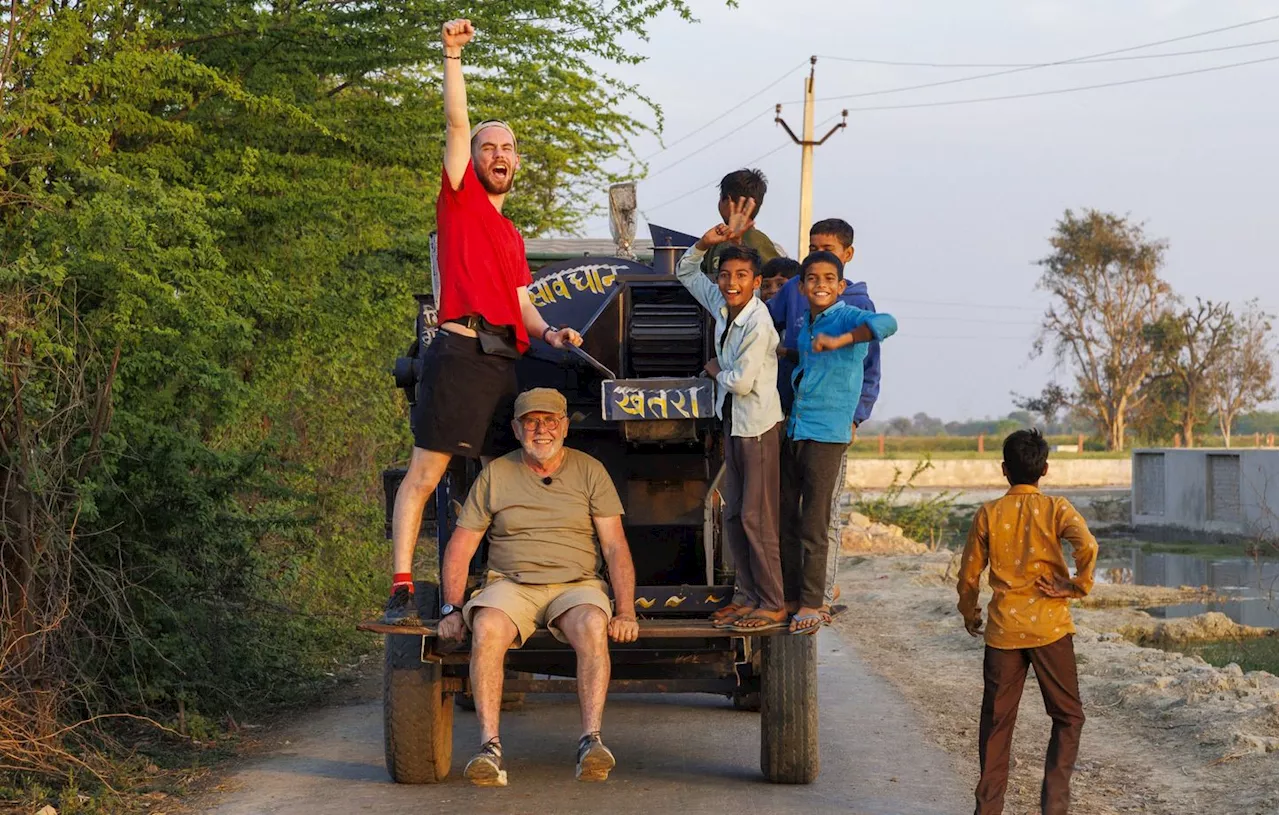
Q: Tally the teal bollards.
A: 0